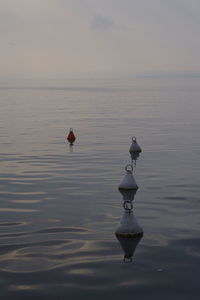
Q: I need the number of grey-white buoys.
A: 3